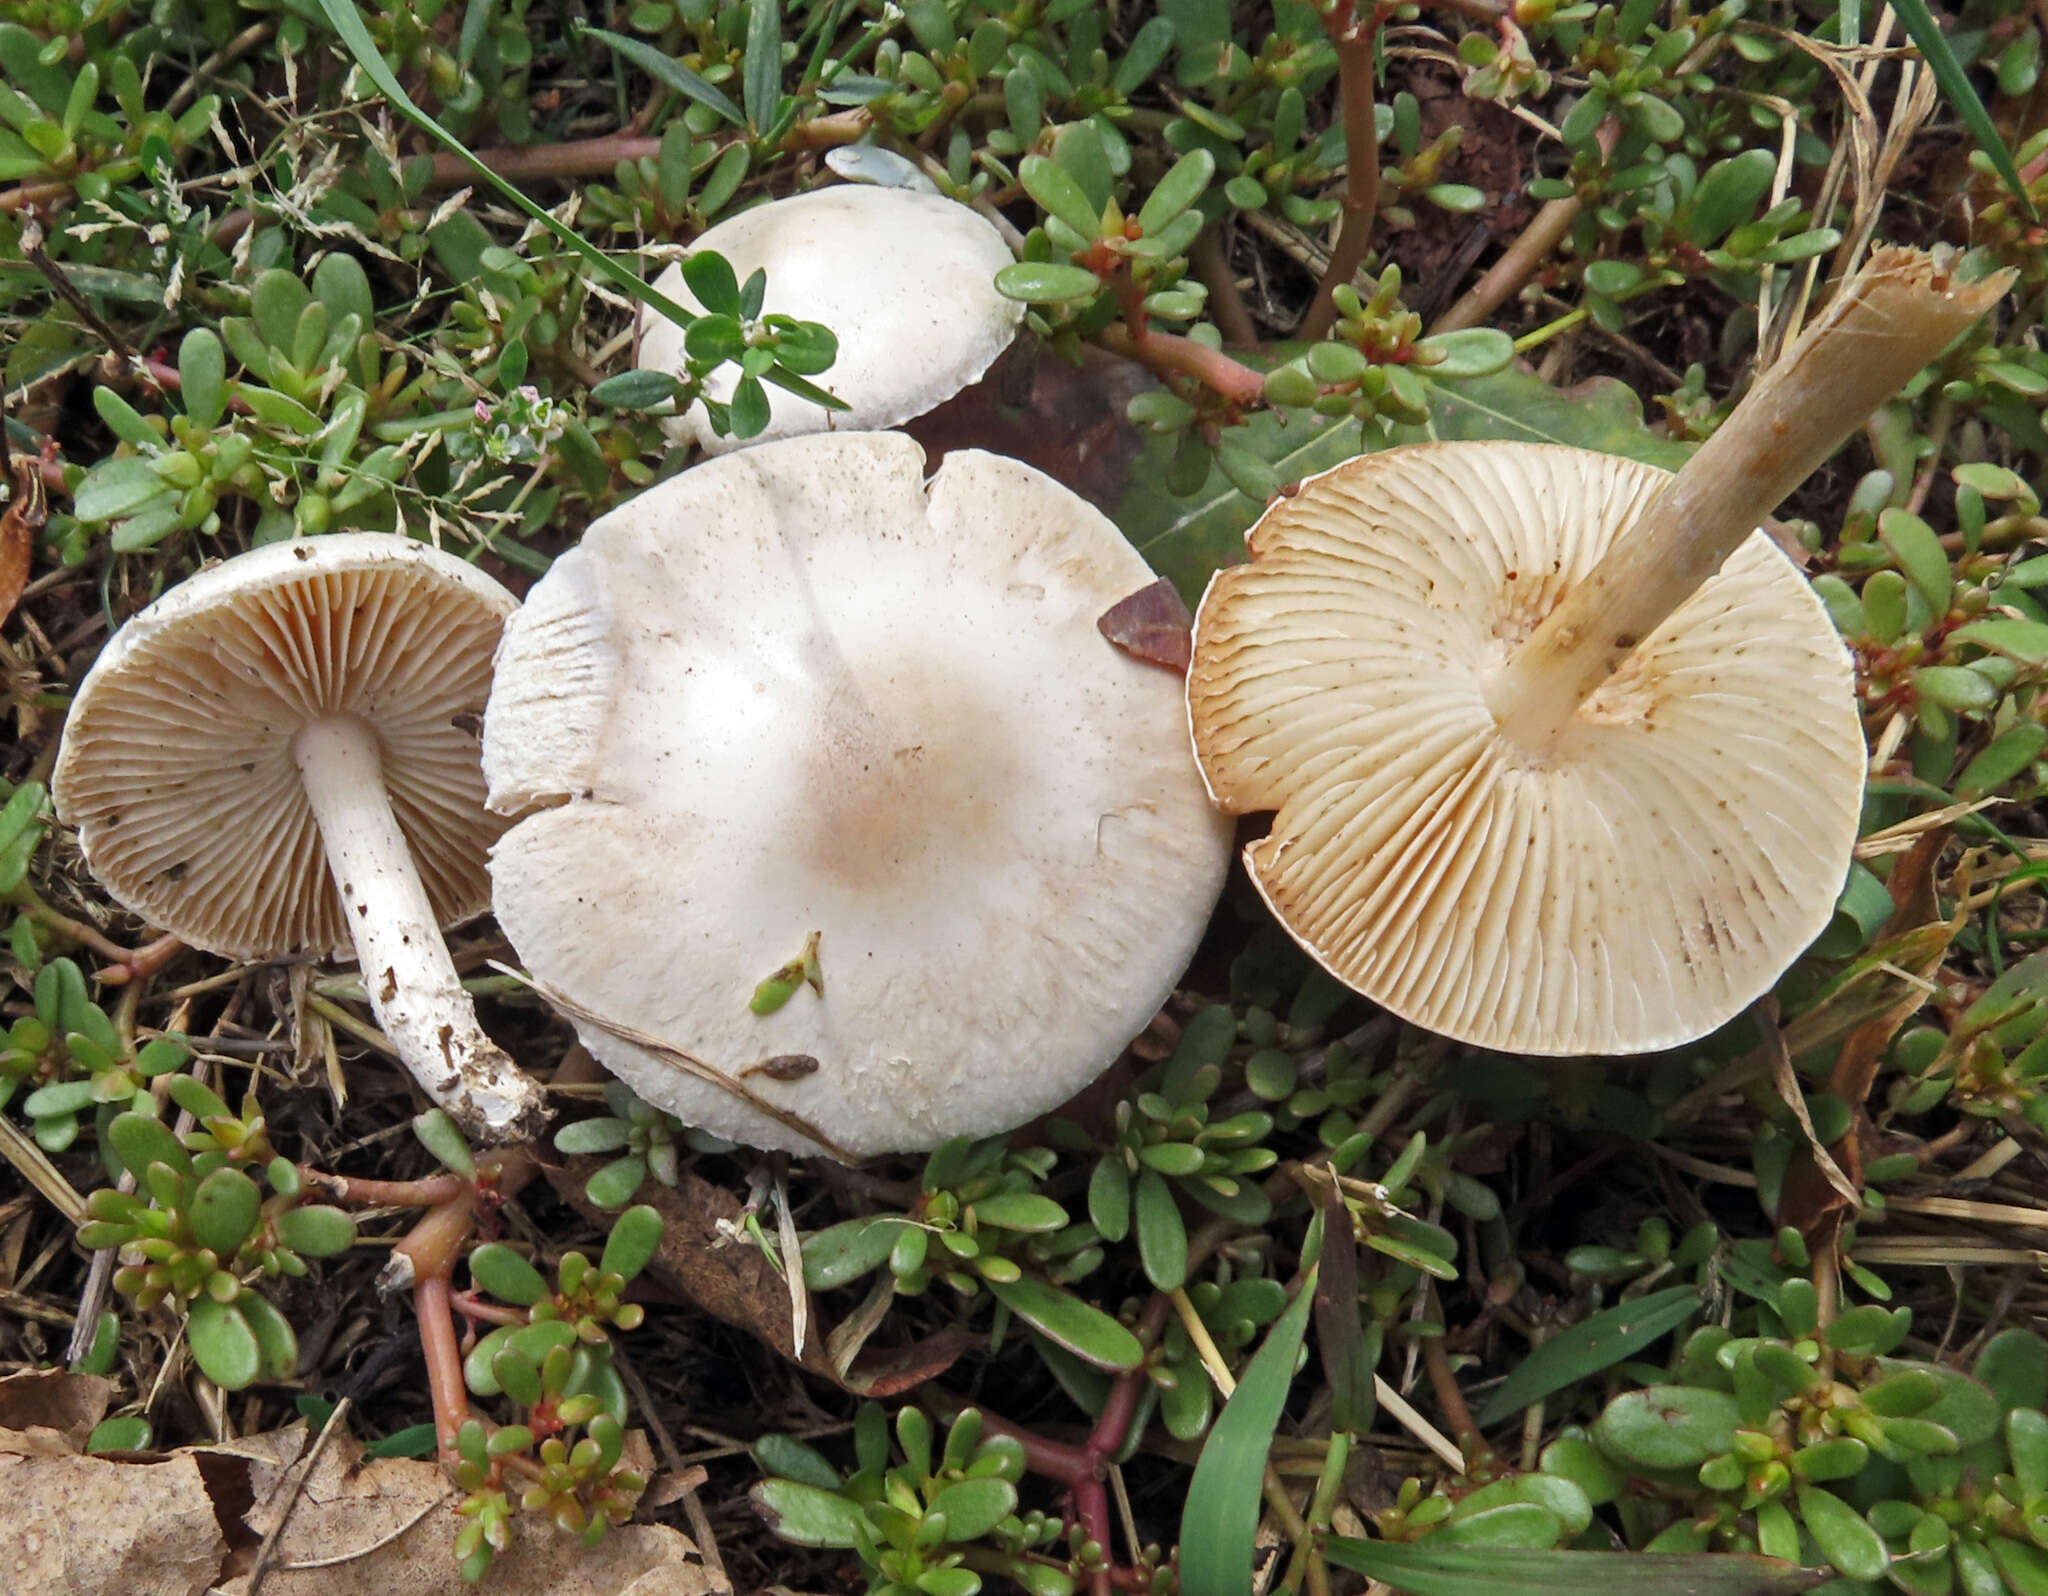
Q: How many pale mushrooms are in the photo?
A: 4